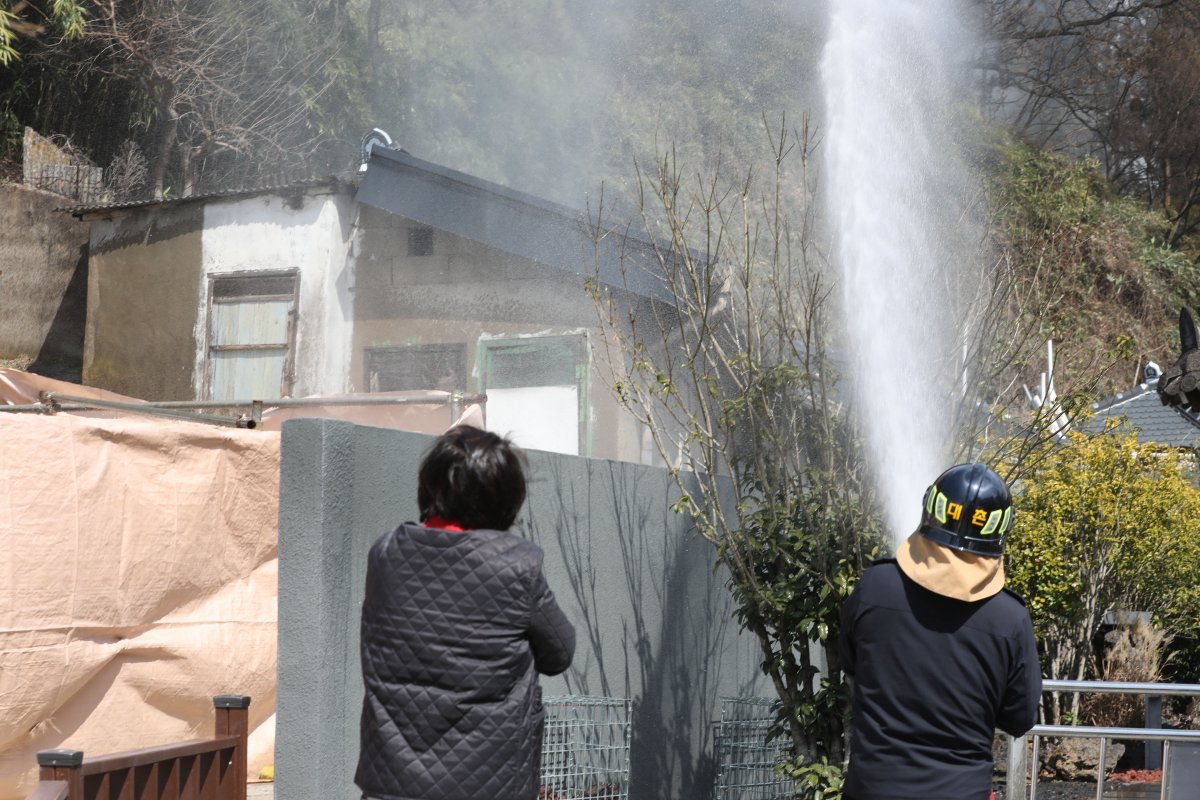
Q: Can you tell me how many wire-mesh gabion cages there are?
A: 2